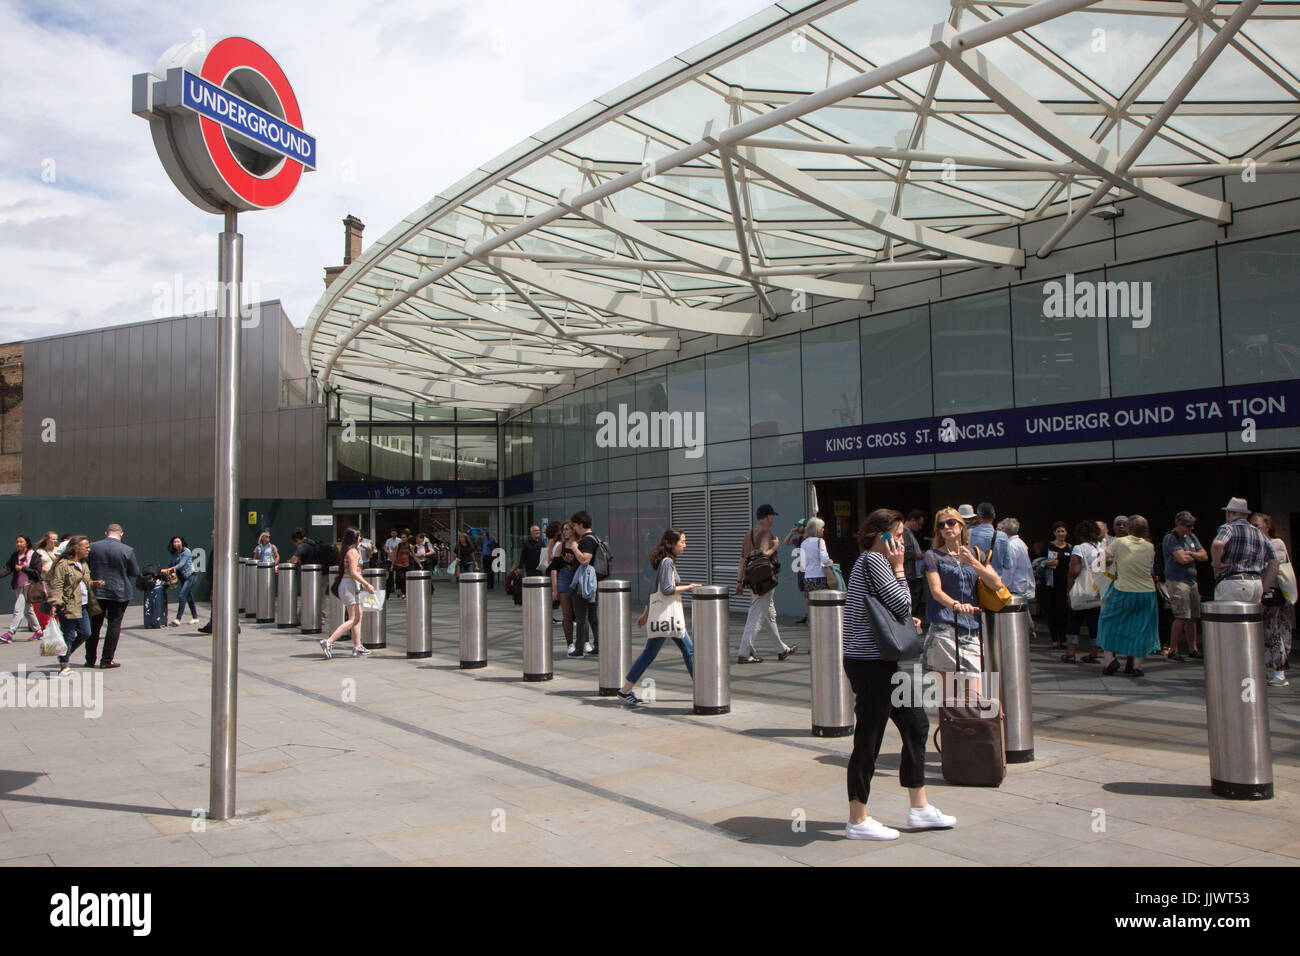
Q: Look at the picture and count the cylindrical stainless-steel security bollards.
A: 15